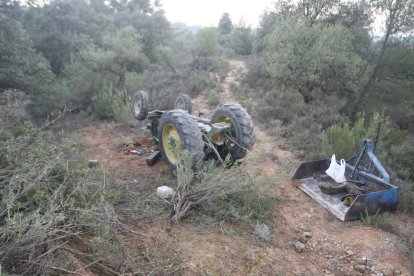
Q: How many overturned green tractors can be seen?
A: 1